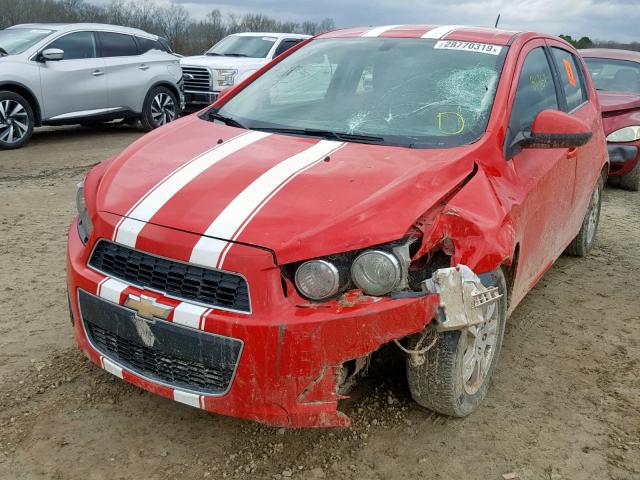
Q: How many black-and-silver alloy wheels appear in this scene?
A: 2